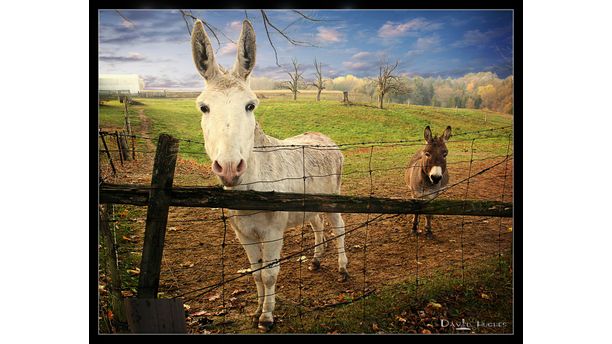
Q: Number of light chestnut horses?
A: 0